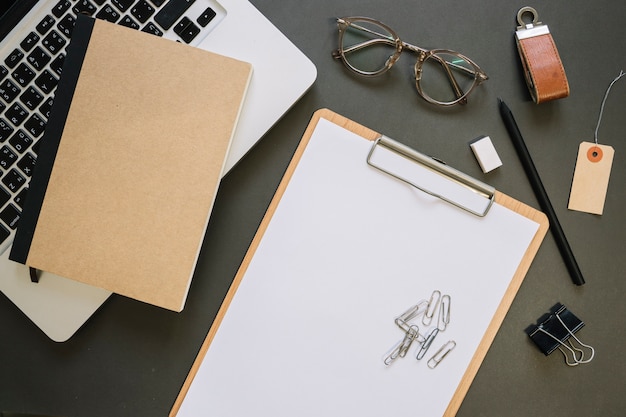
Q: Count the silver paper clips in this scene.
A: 8